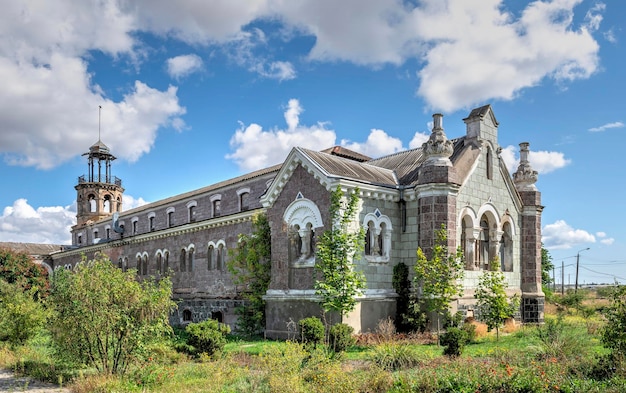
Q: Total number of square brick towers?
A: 2